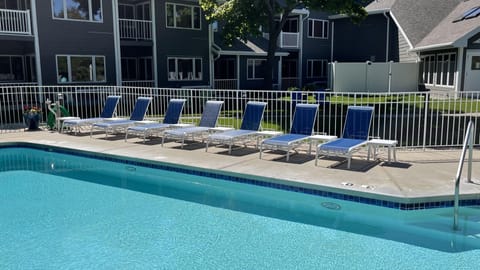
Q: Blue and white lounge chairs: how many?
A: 7